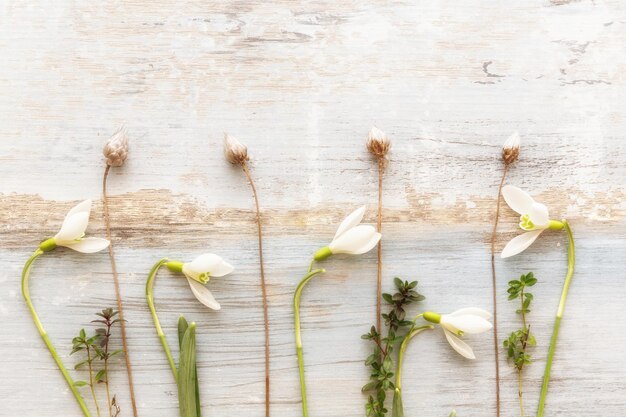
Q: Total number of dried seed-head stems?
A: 4